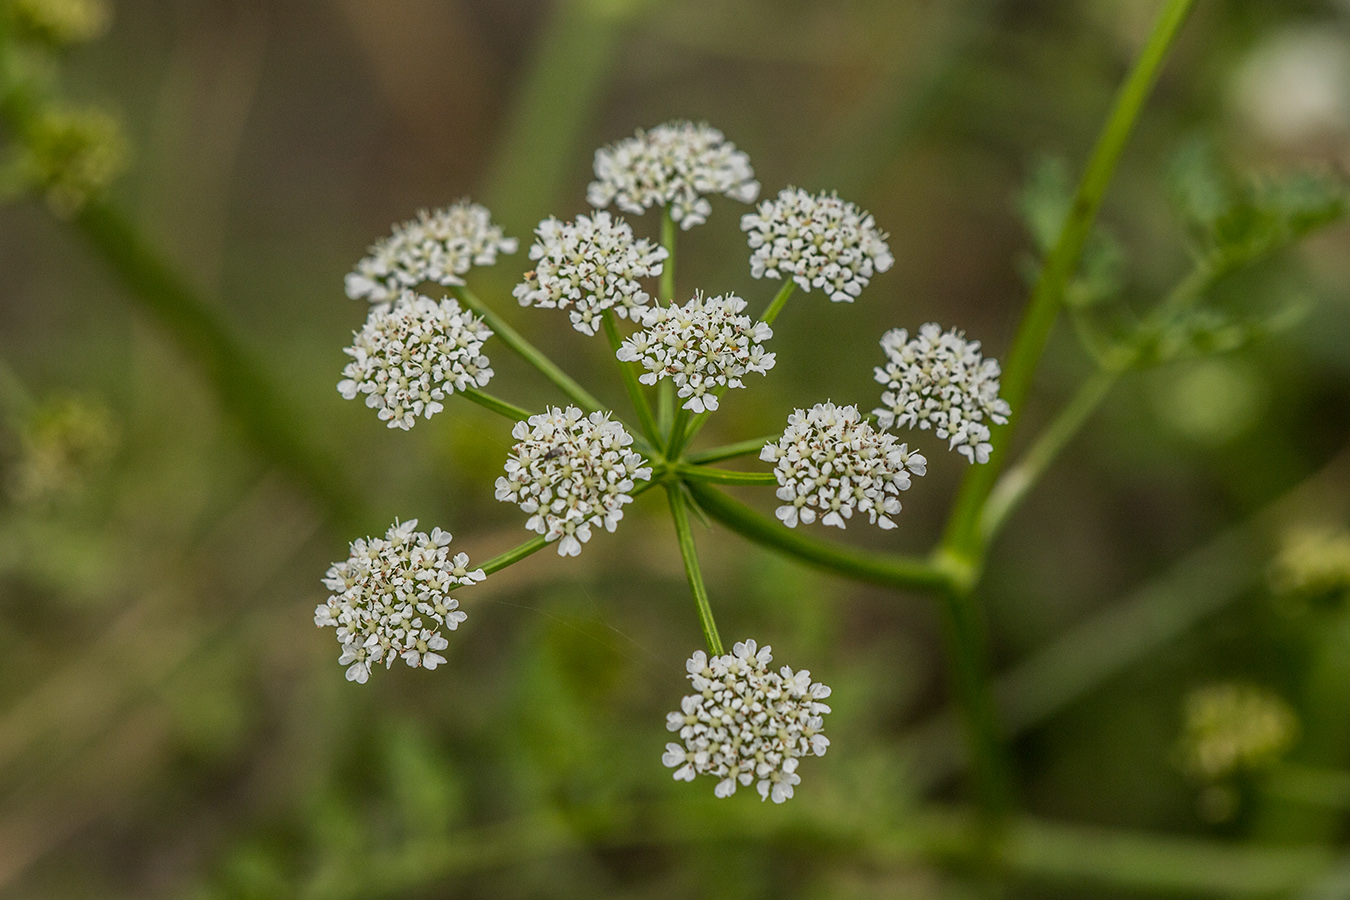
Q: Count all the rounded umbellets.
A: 11